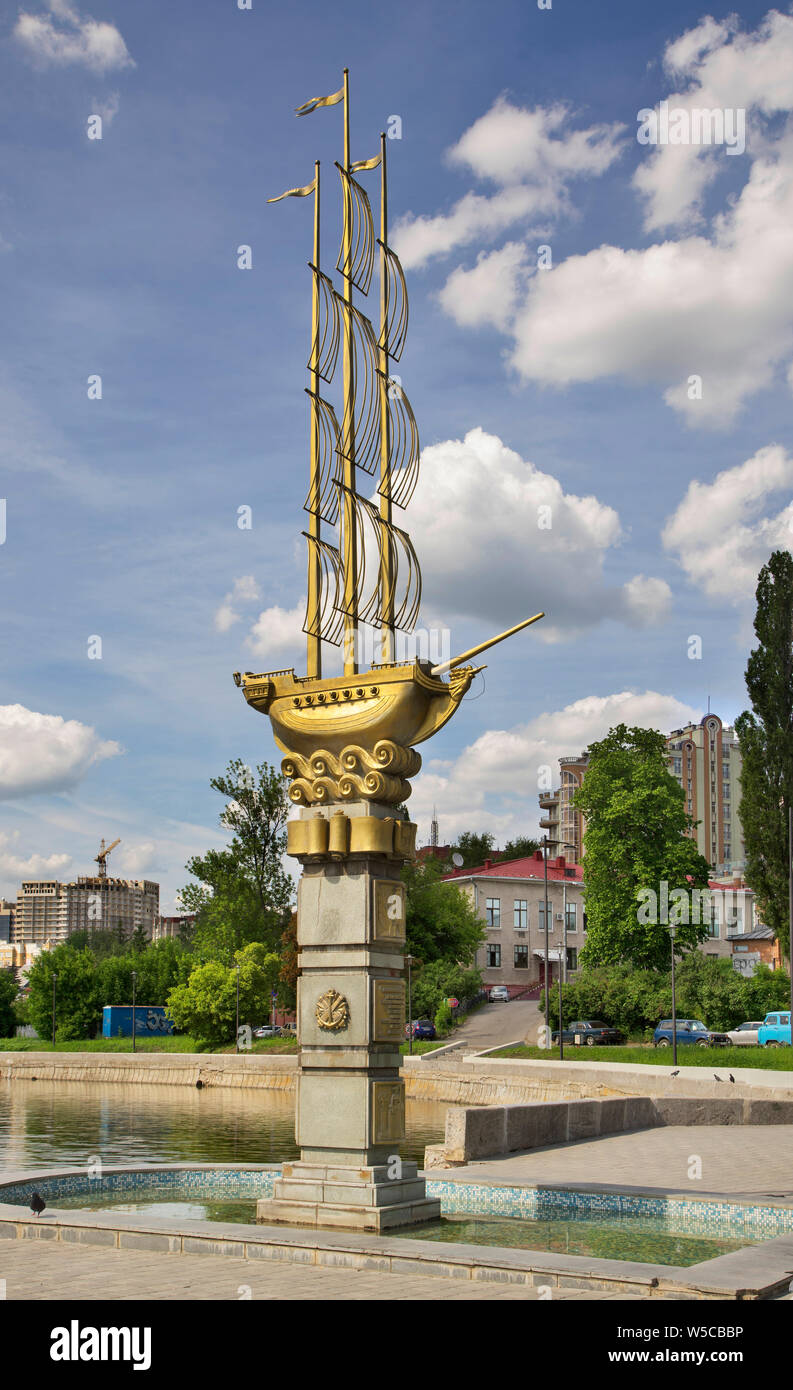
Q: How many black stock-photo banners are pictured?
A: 1